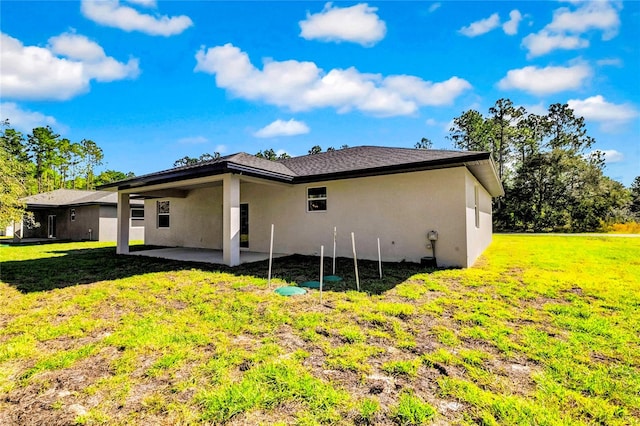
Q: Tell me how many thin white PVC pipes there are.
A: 5